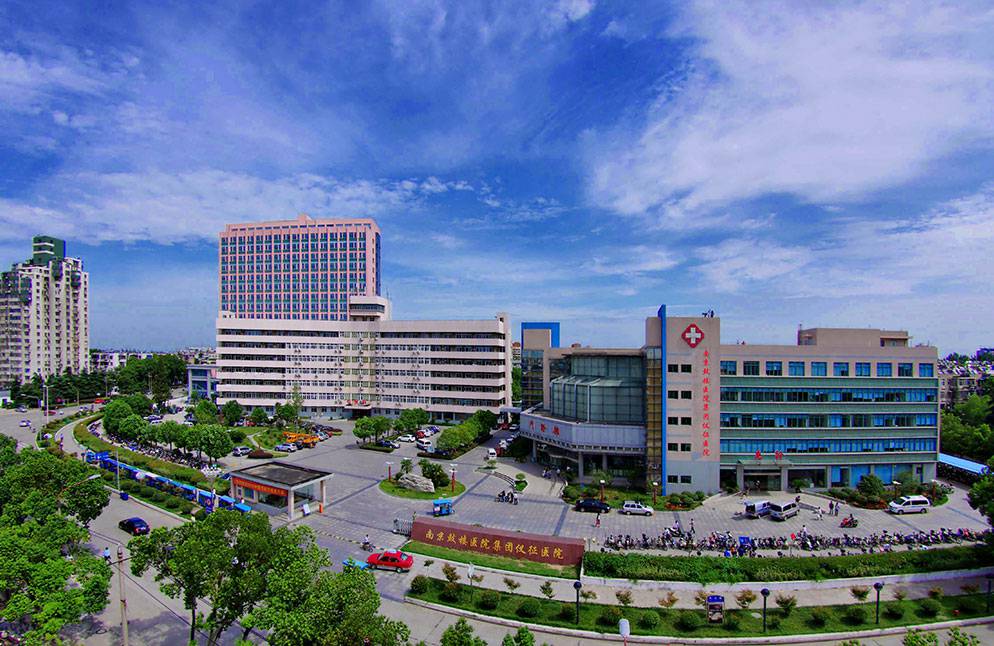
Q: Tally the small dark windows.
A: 10